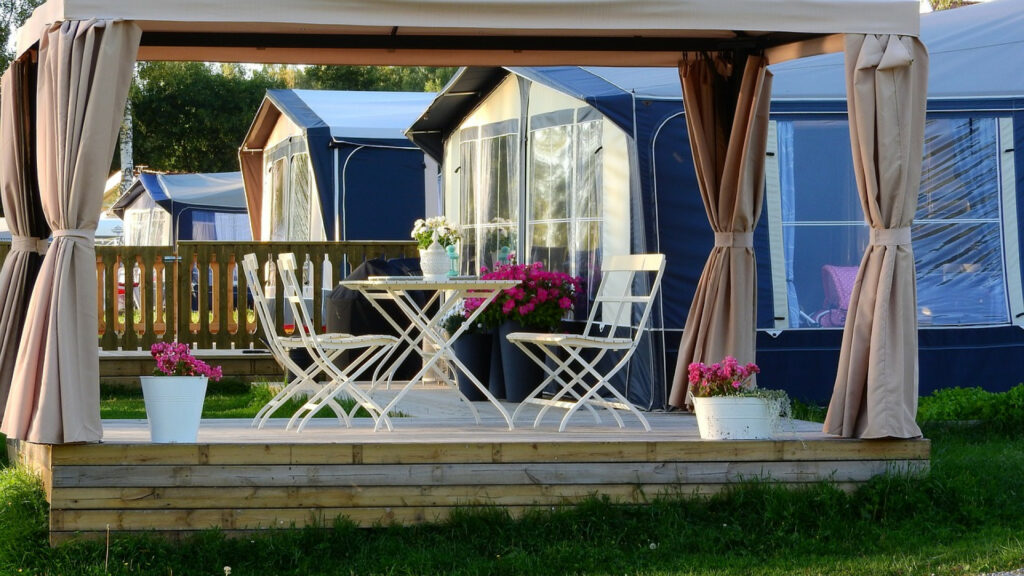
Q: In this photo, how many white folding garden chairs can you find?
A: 3